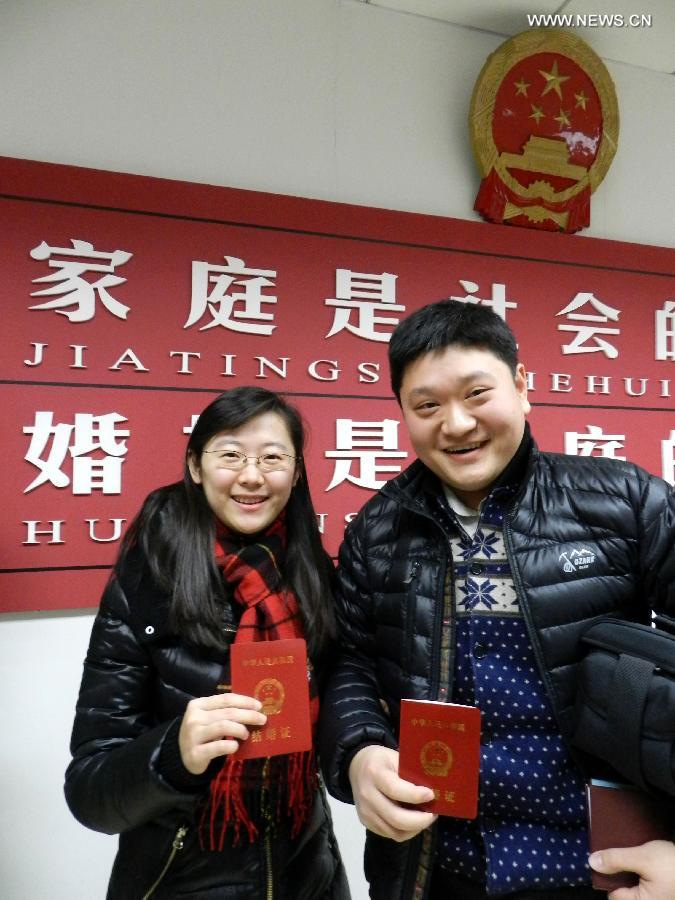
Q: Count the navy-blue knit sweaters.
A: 1